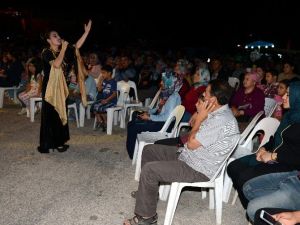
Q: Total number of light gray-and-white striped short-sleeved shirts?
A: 1